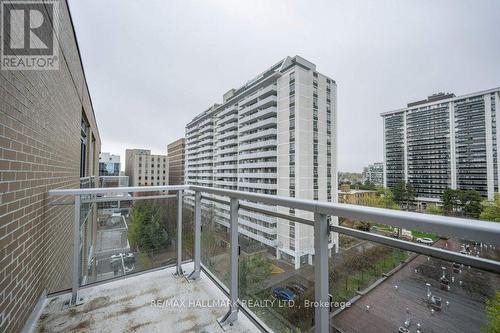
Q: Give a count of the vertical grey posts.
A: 5